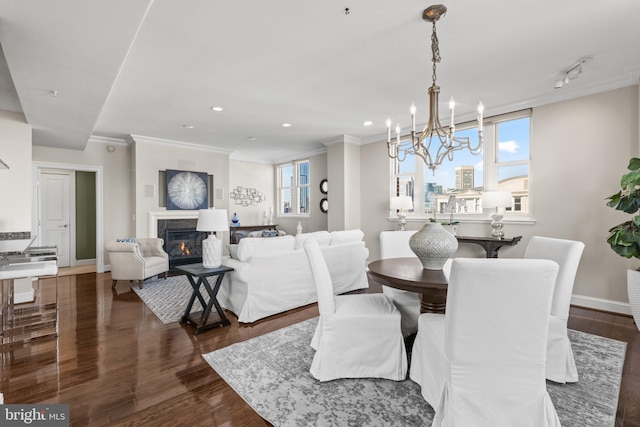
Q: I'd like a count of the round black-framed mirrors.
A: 2